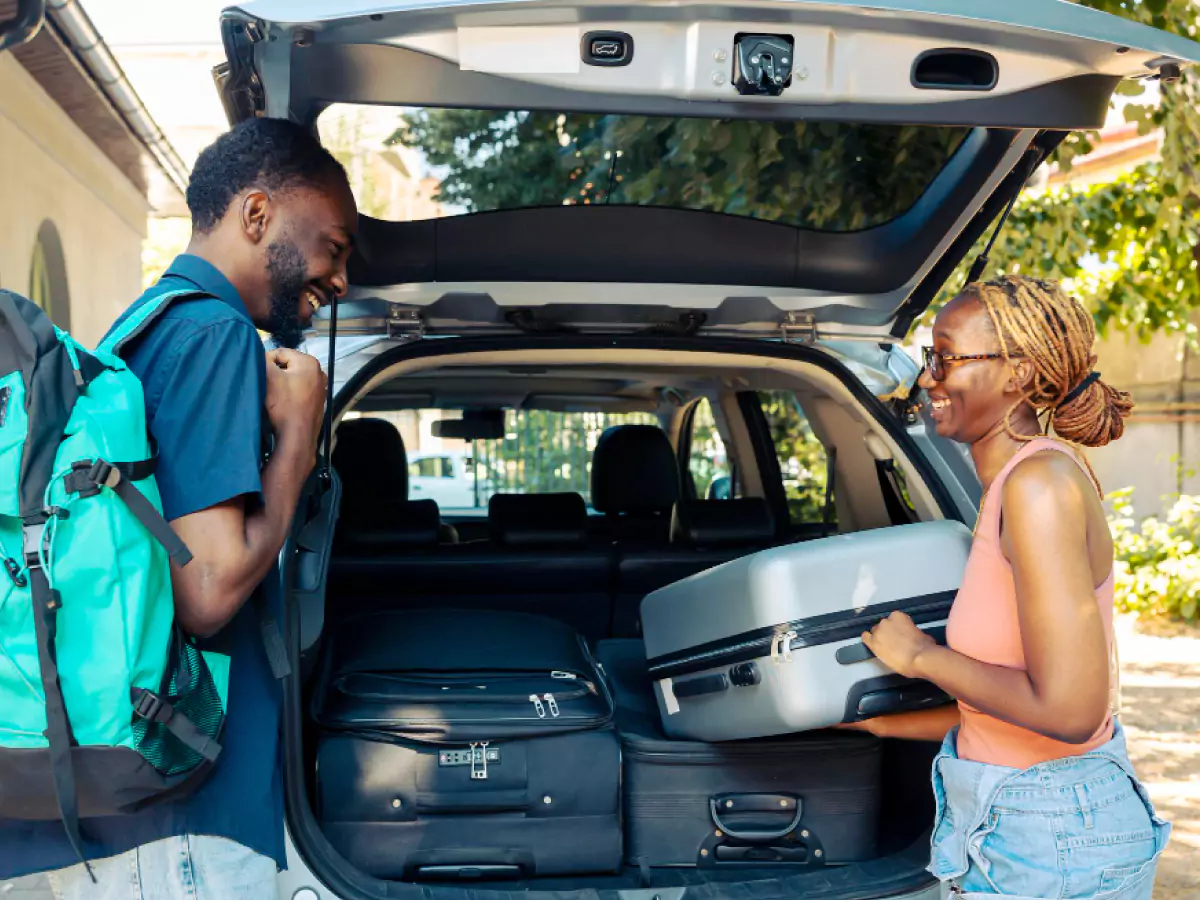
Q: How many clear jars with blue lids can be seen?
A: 0